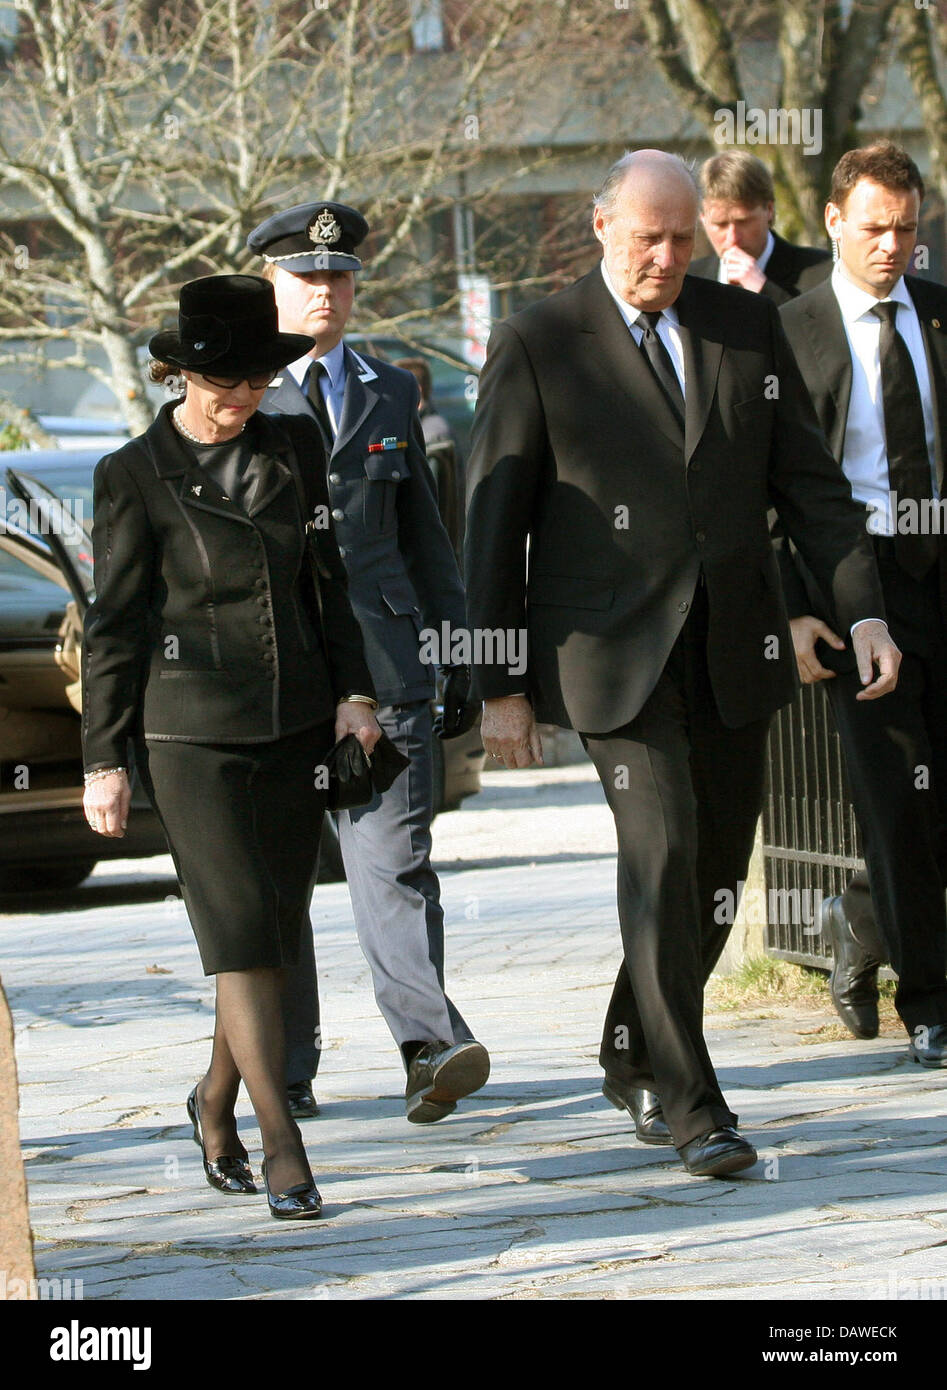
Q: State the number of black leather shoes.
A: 8